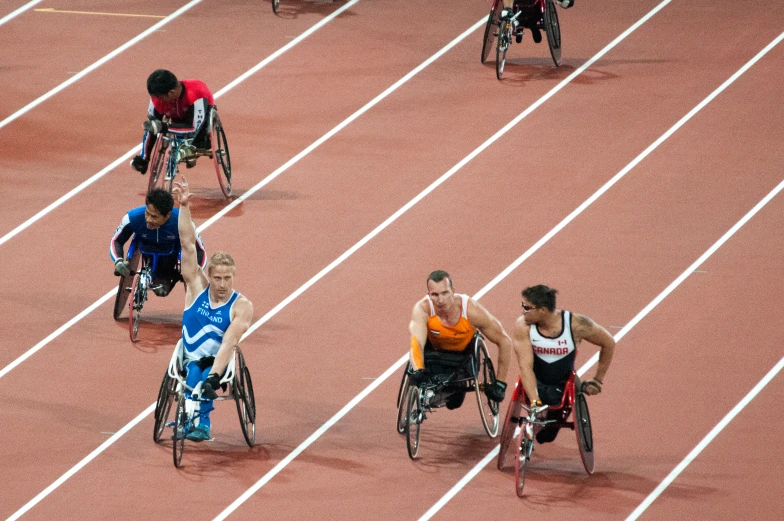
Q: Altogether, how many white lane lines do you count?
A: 8